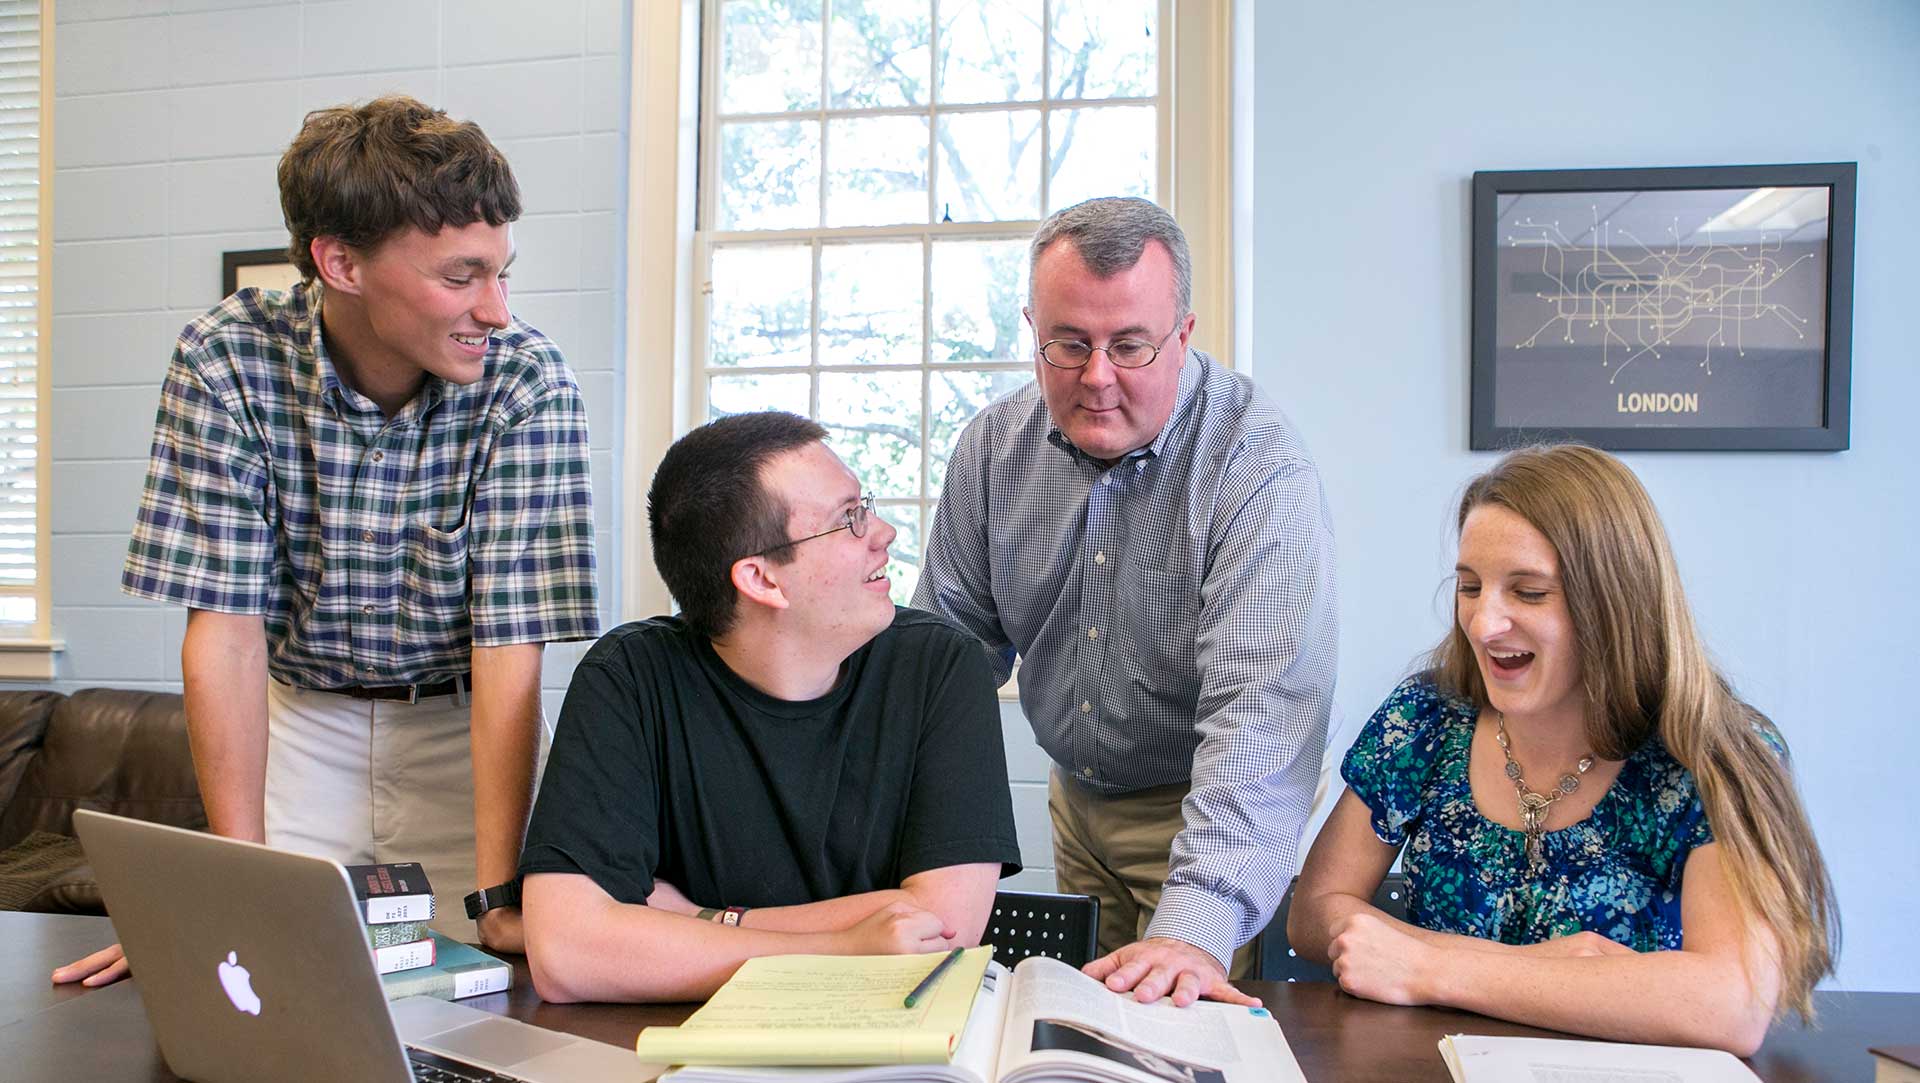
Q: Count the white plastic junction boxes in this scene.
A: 0